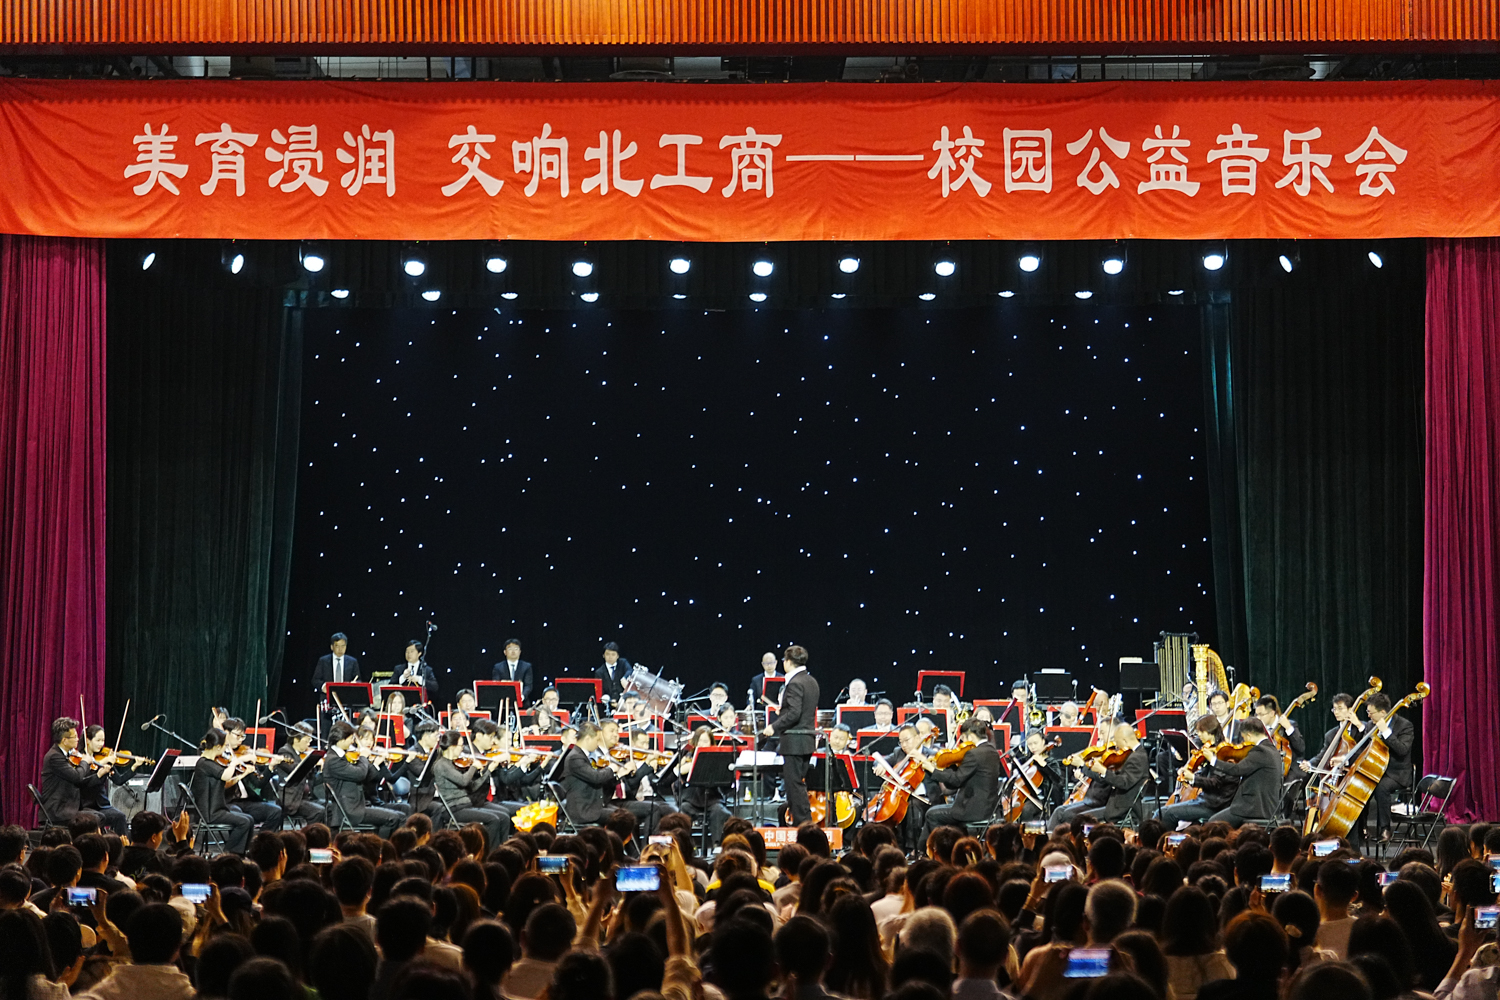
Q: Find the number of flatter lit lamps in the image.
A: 11